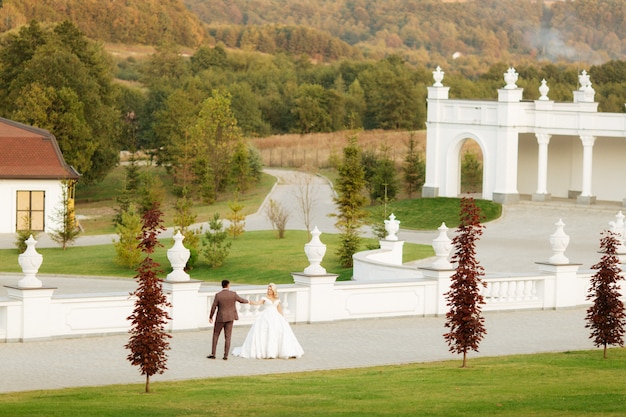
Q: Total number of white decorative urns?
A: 11